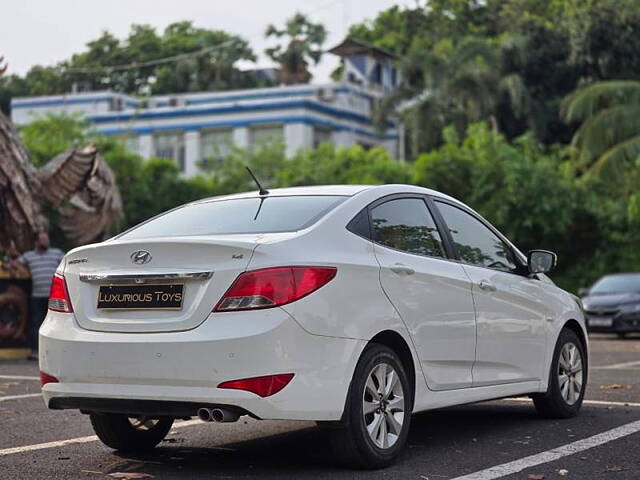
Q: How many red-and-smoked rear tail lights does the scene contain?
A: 2